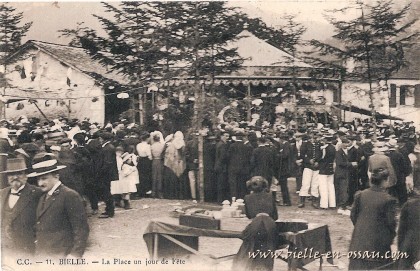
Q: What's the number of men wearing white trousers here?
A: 2